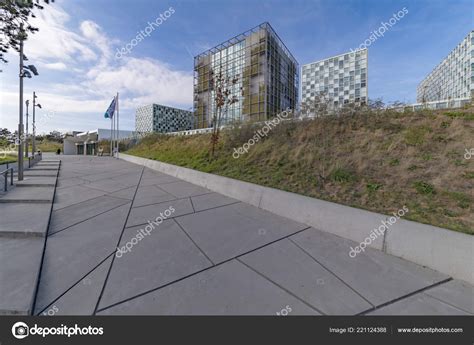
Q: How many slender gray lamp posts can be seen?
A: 3